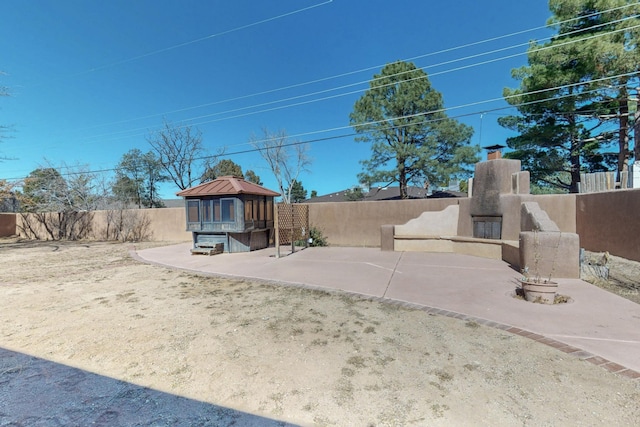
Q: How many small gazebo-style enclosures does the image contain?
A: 1